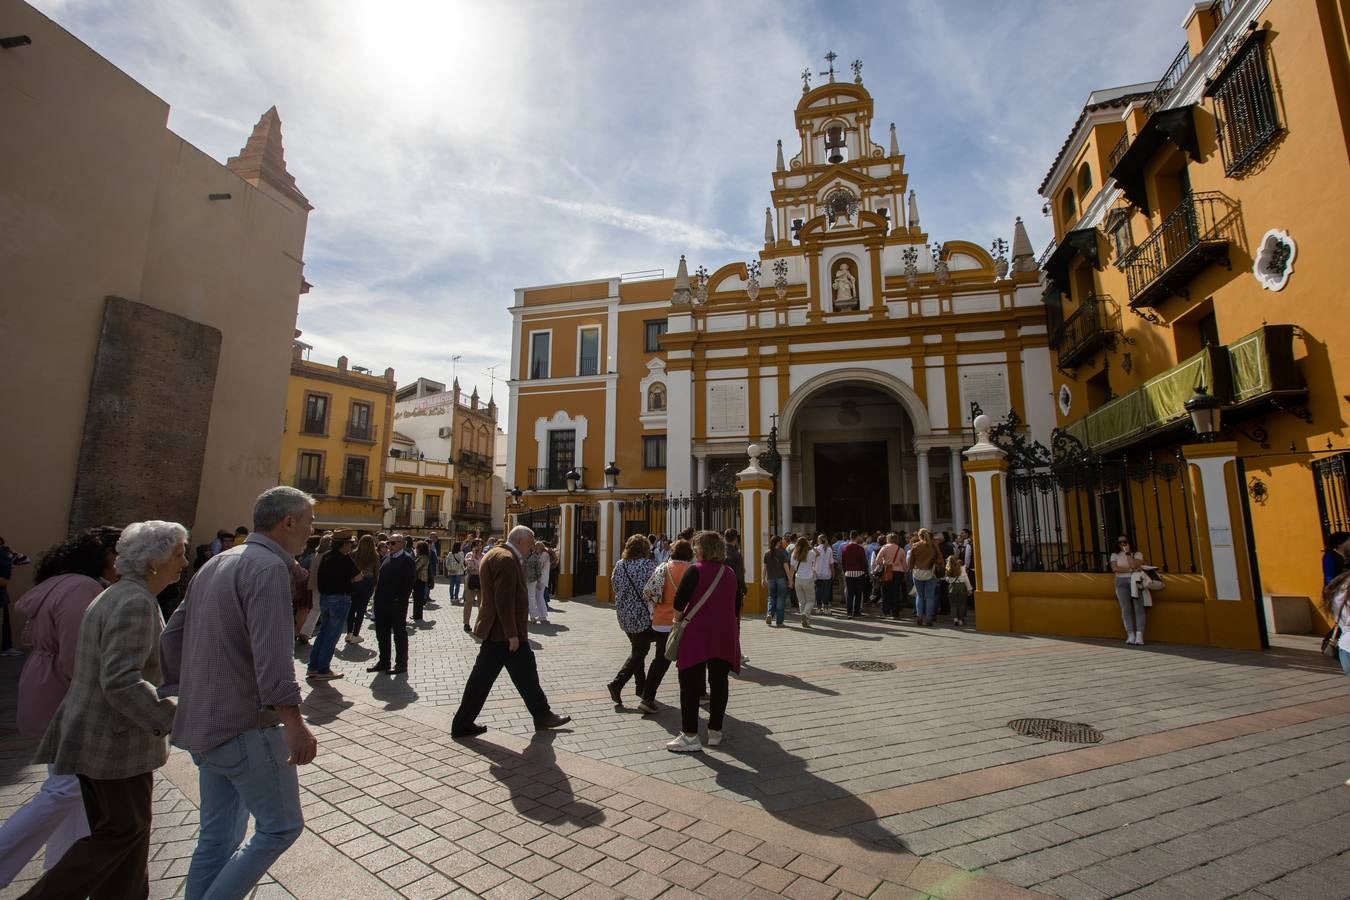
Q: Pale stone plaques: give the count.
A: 2